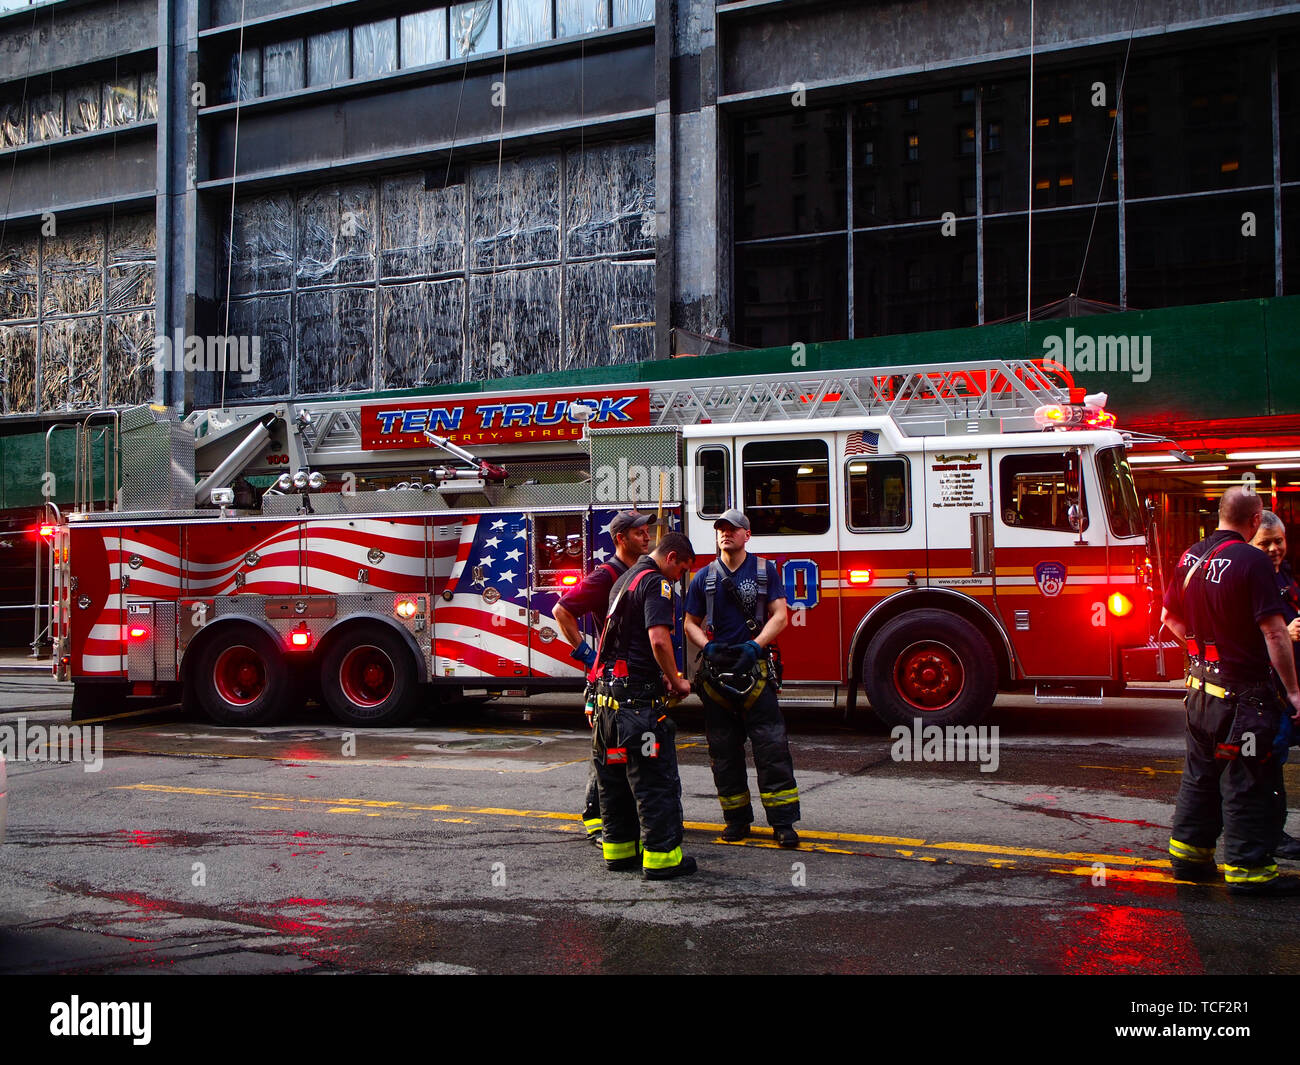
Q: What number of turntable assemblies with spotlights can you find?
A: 1